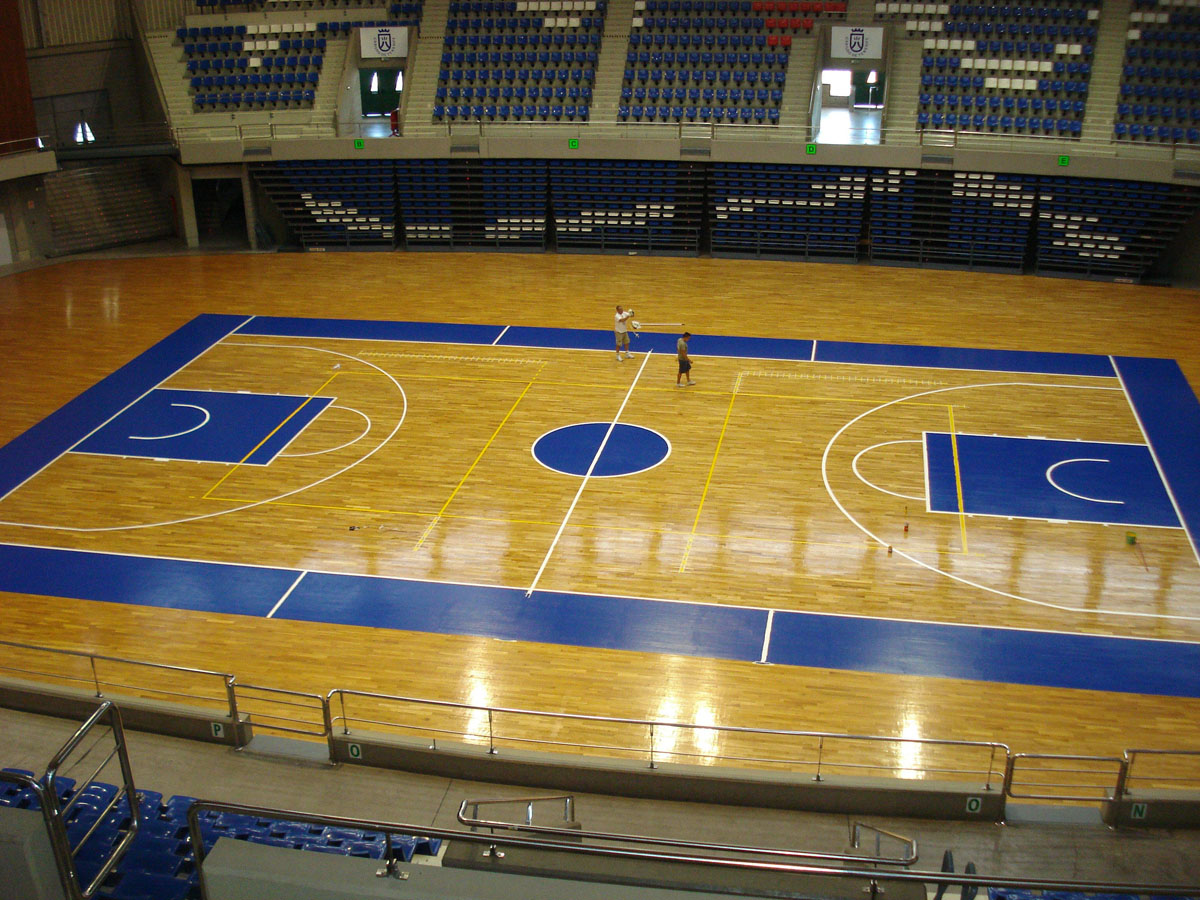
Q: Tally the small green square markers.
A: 4